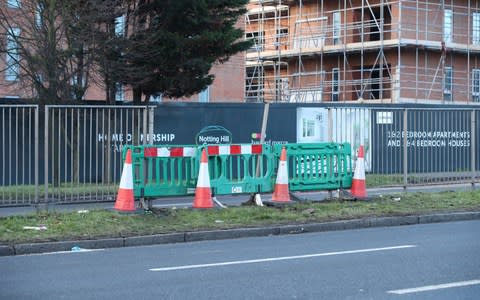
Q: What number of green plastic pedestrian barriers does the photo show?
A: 3